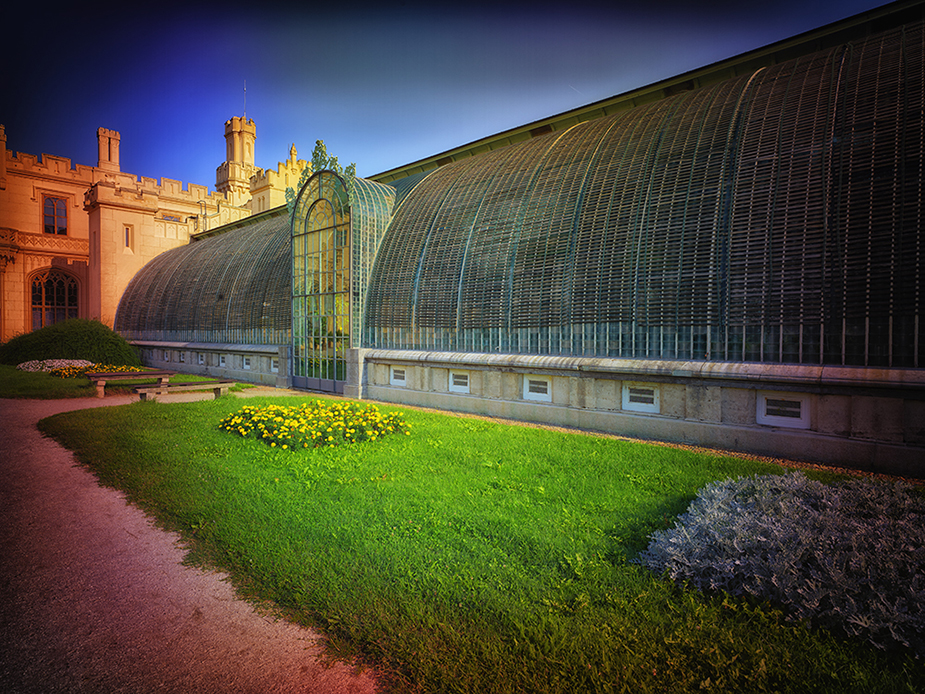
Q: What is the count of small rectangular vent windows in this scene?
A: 12